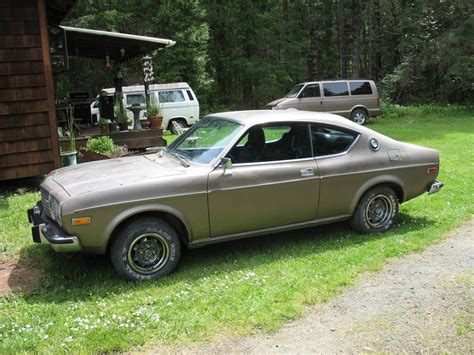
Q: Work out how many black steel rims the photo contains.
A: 2